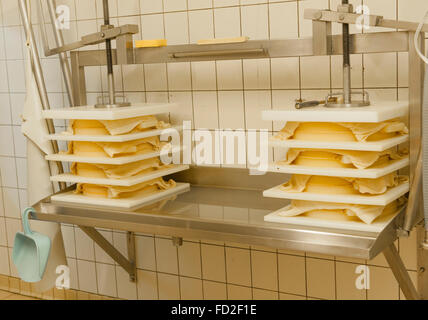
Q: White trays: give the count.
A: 10